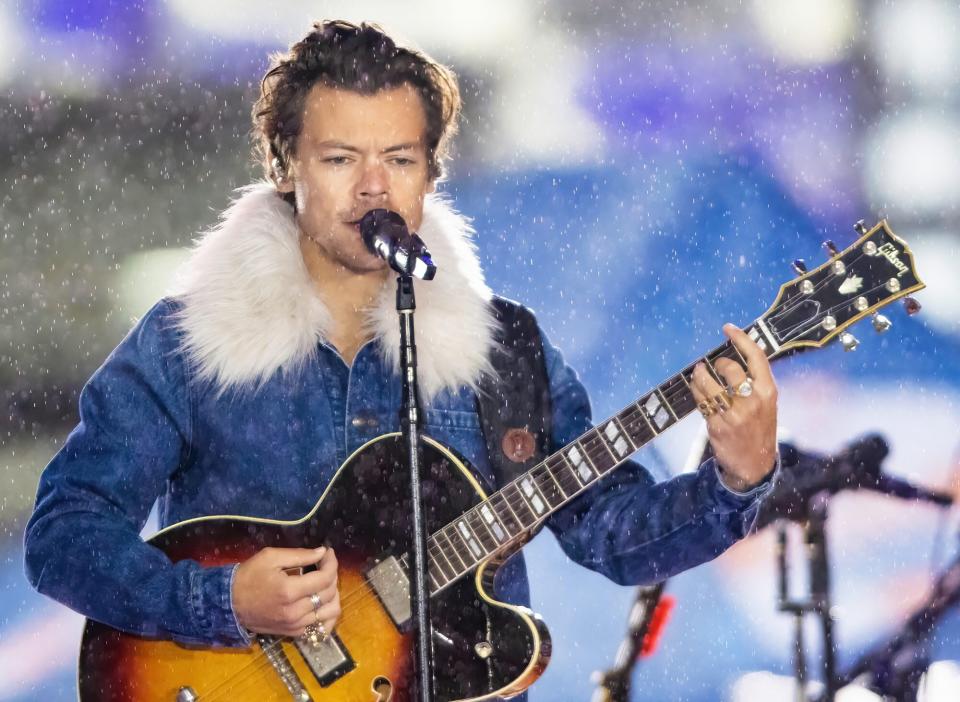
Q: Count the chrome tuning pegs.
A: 6